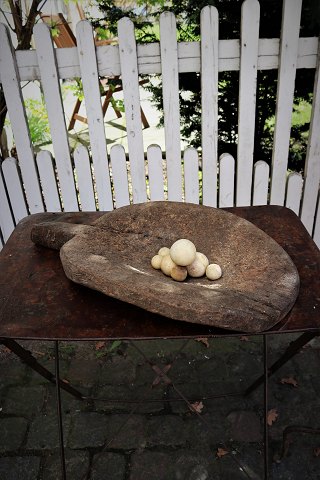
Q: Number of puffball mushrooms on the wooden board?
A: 8